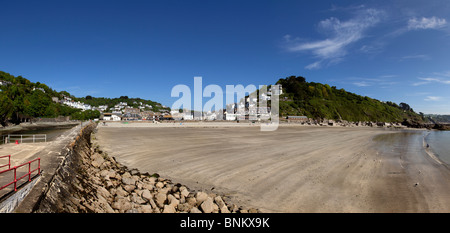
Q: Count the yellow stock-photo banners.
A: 0